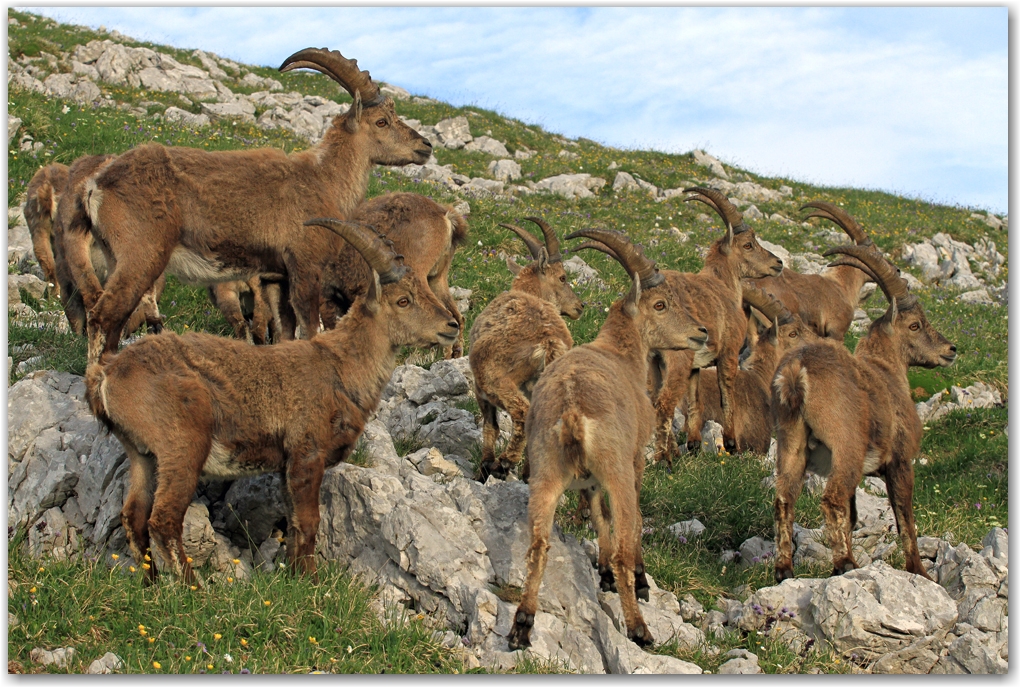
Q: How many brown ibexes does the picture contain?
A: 11